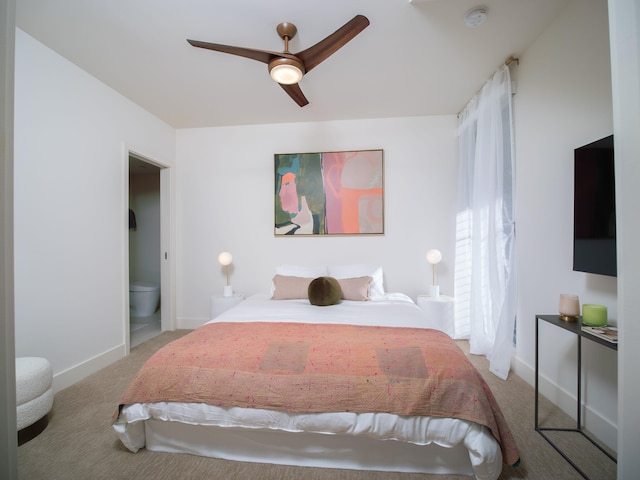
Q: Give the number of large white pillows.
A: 2